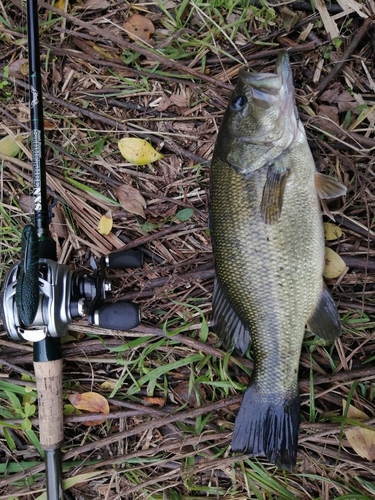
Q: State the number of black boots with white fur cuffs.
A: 0